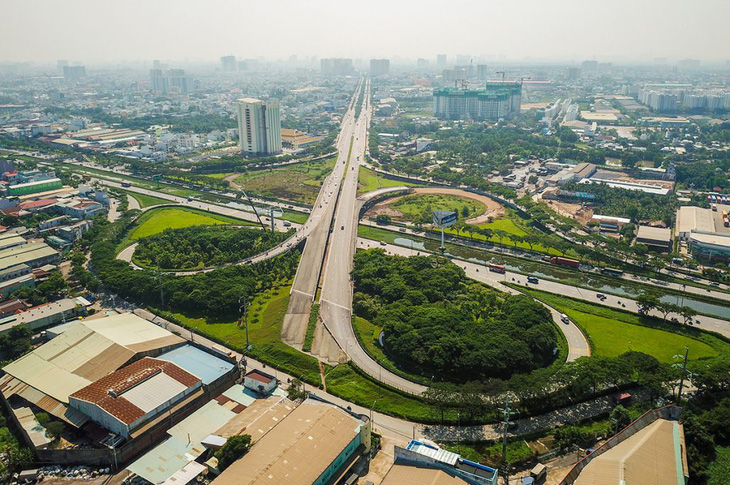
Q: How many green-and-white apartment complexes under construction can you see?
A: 1